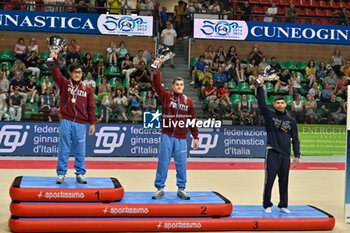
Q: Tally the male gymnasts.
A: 3